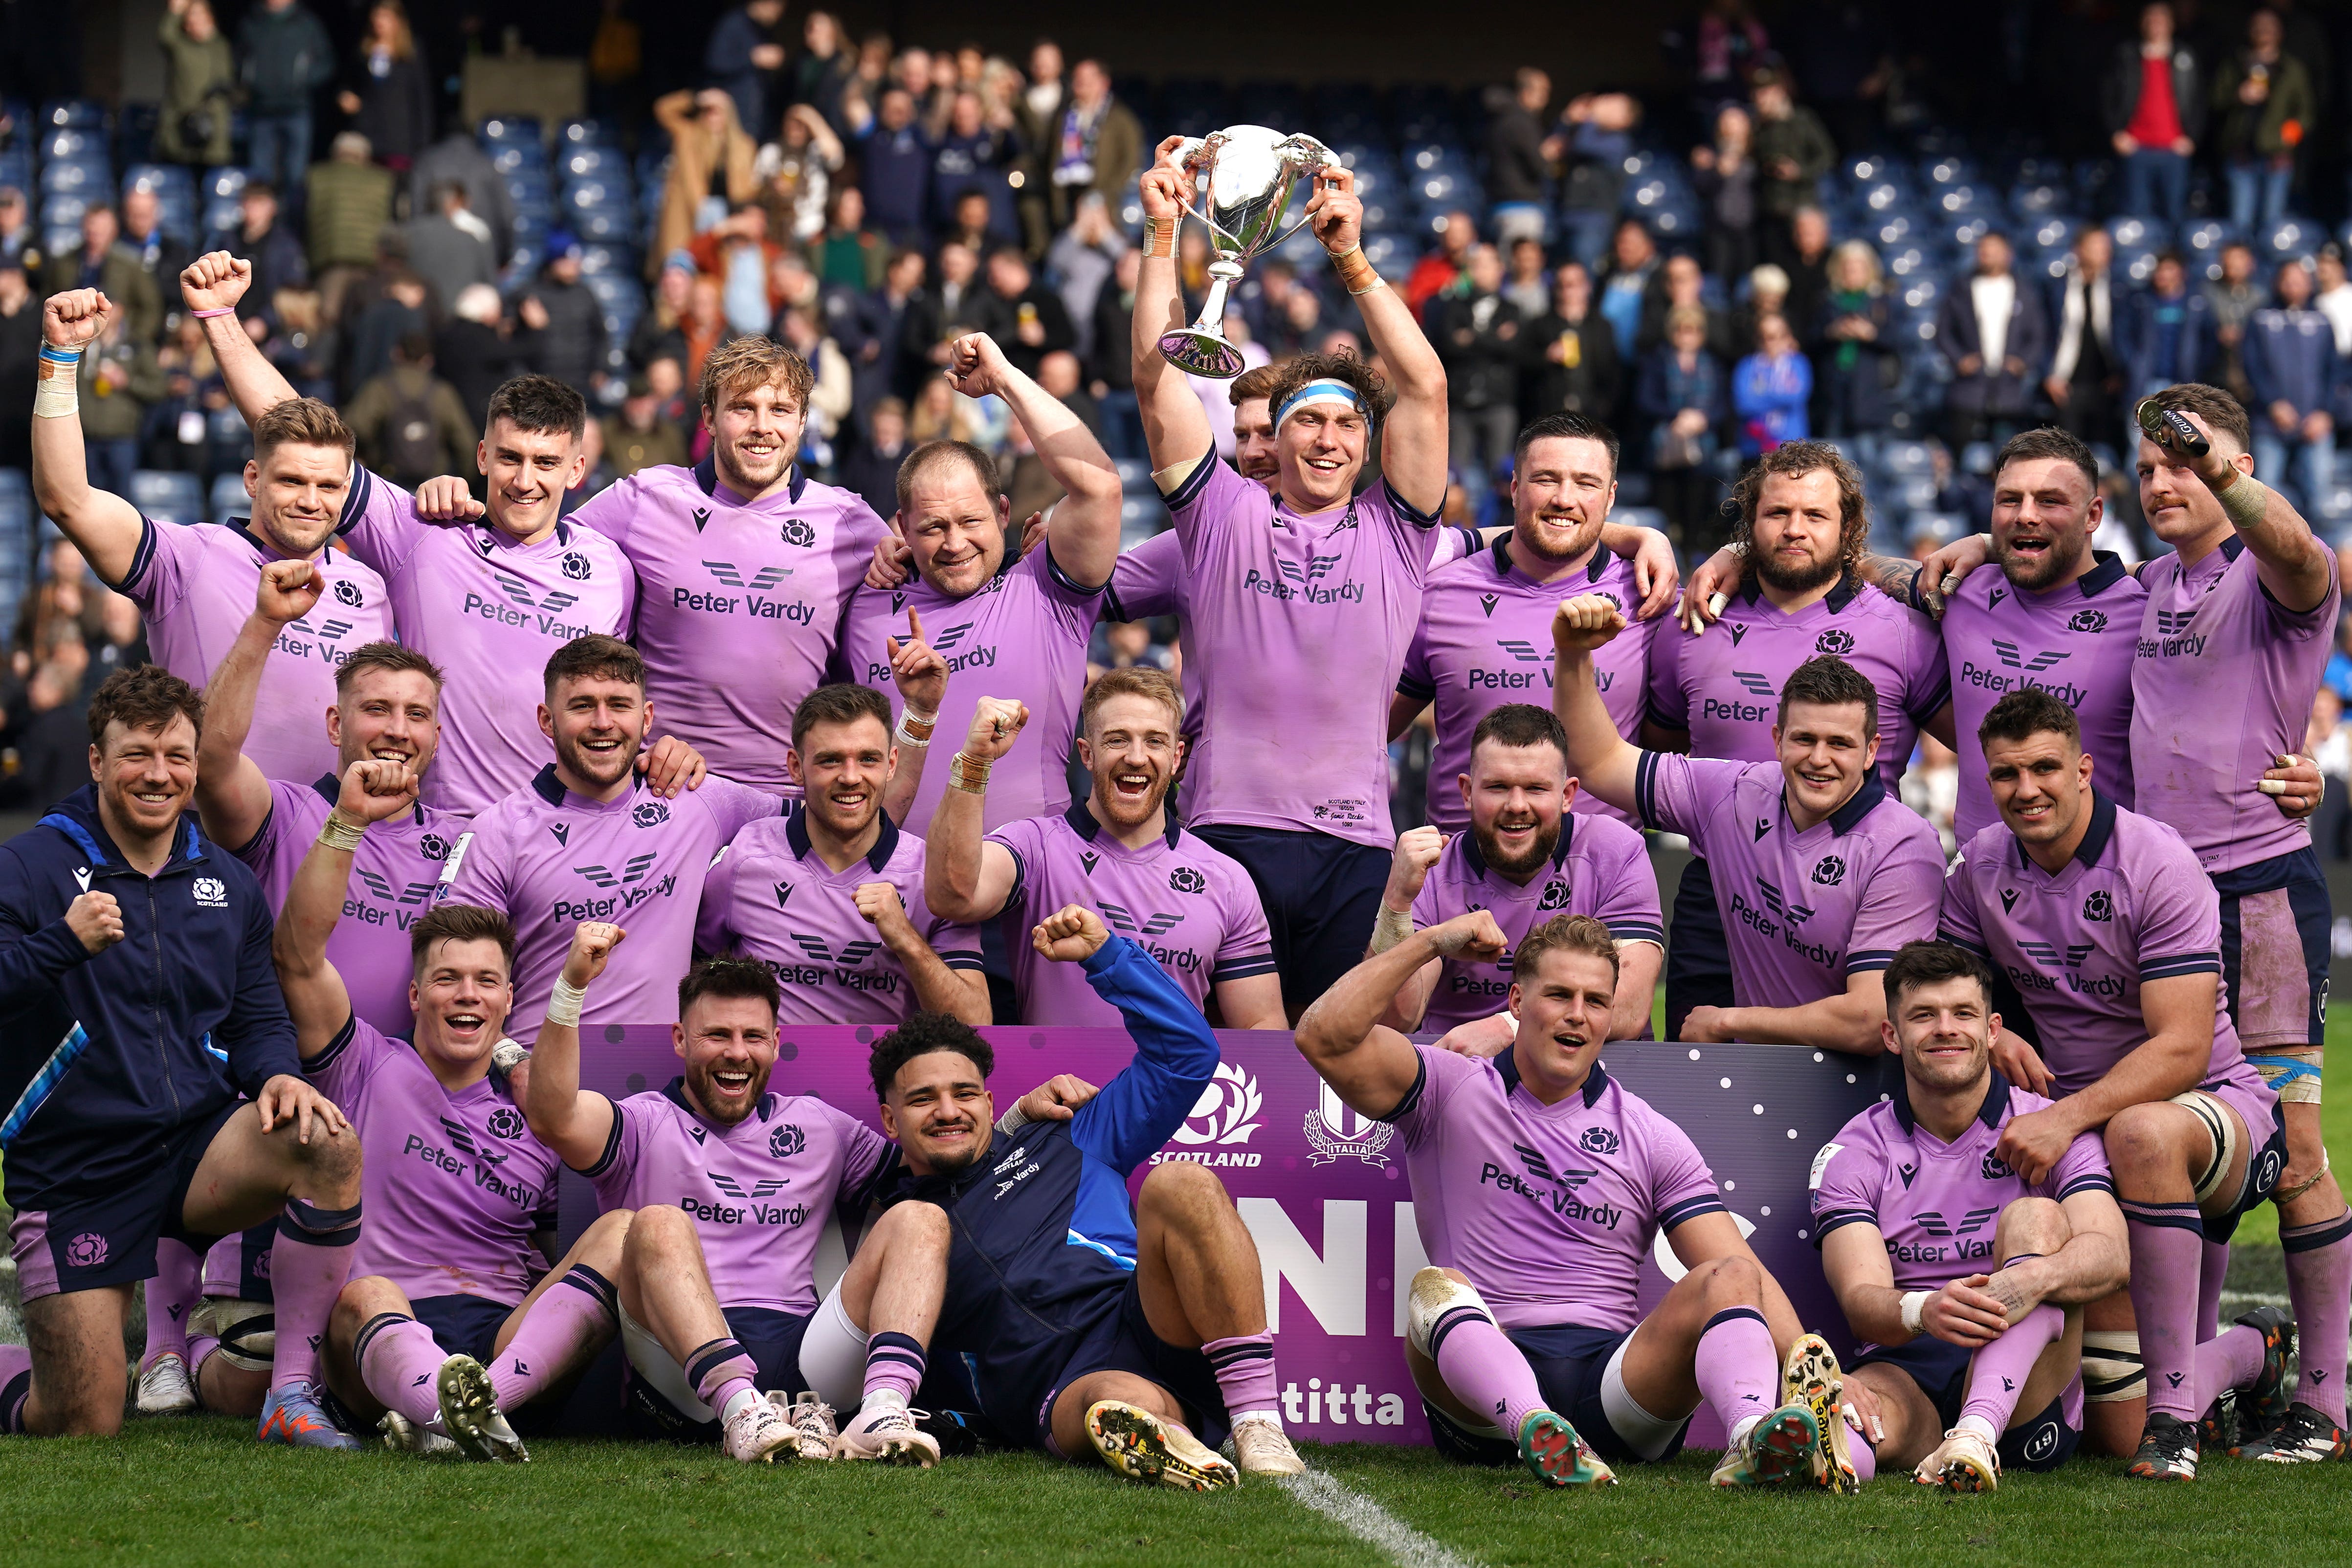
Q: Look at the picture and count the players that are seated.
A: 5